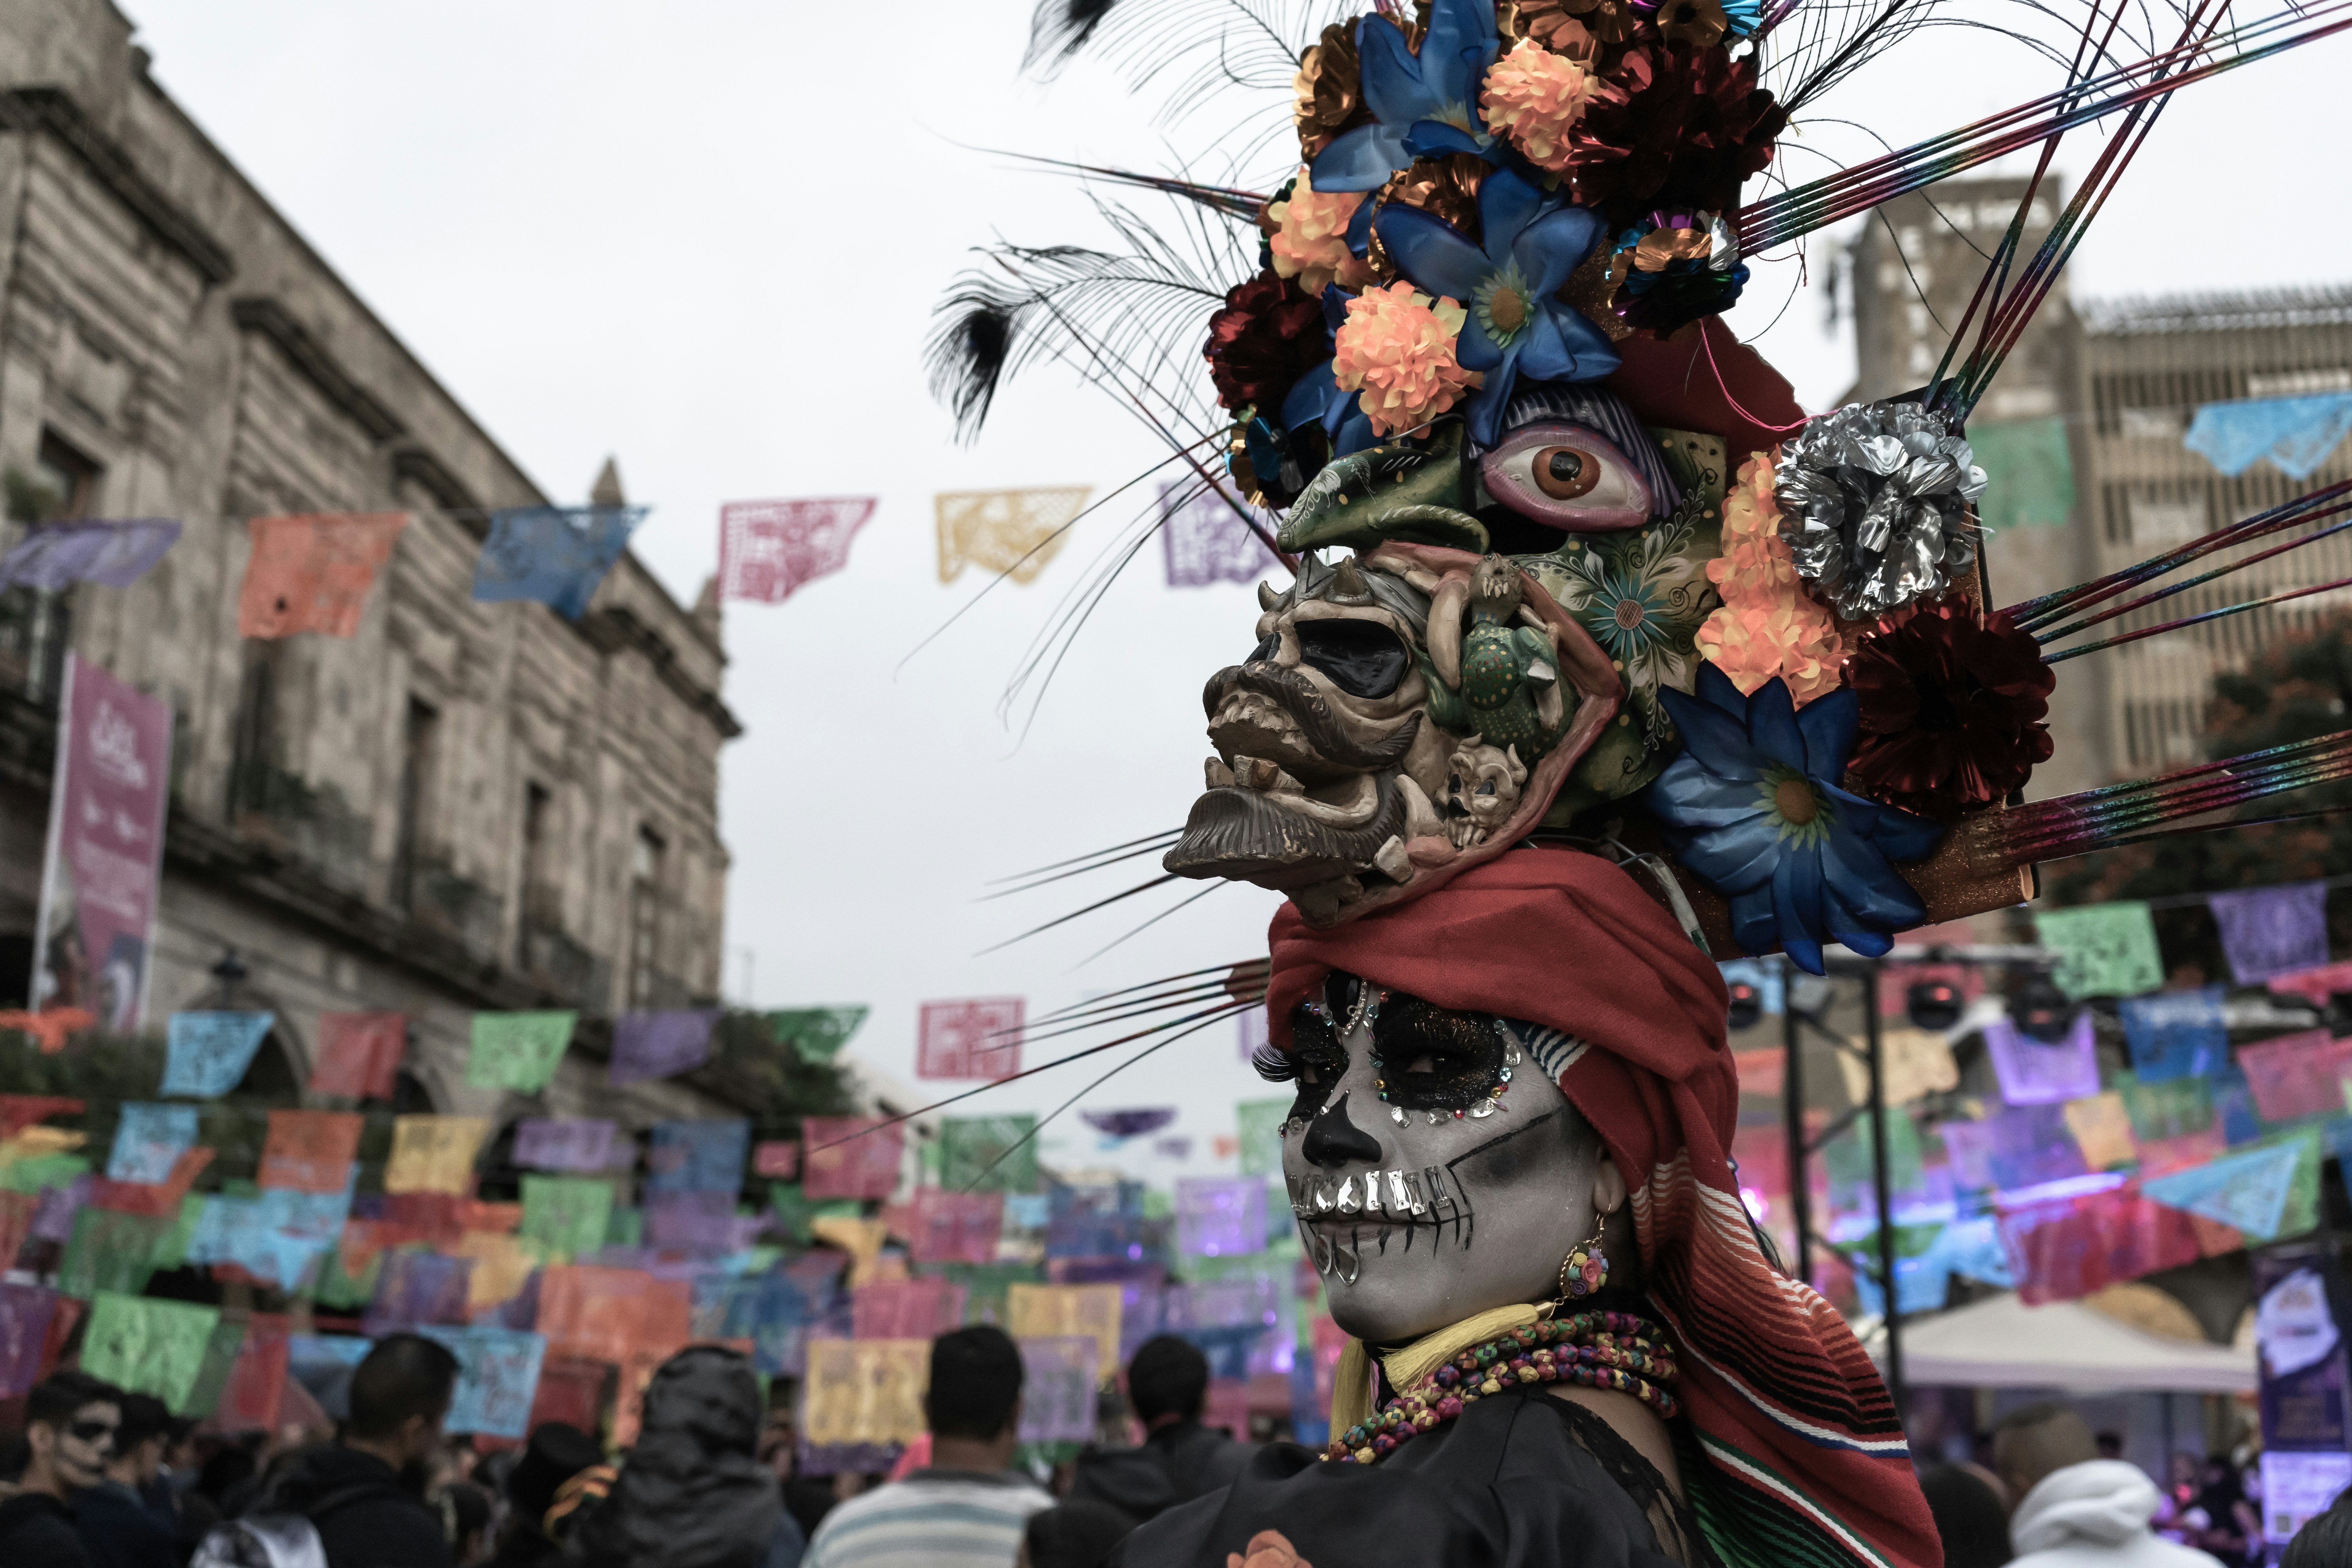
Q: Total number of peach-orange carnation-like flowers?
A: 5